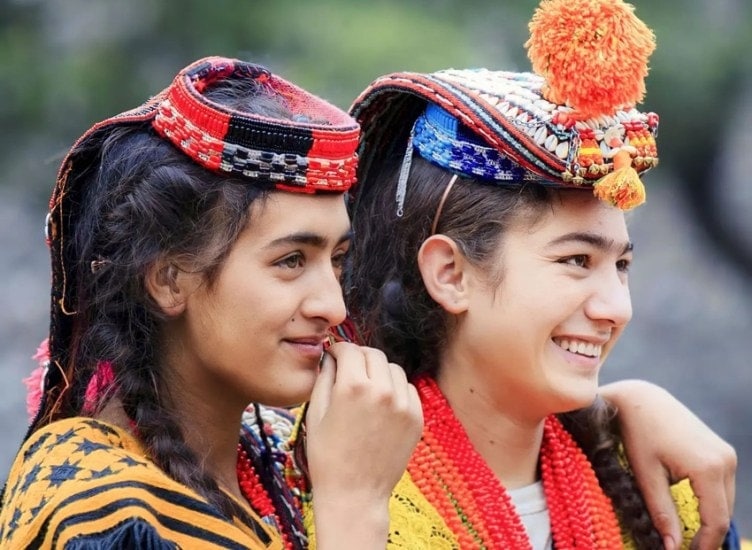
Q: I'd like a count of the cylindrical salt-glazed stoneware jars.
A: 0